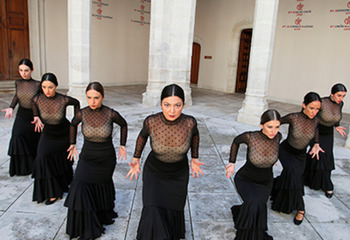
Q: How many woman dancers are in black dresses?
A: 7